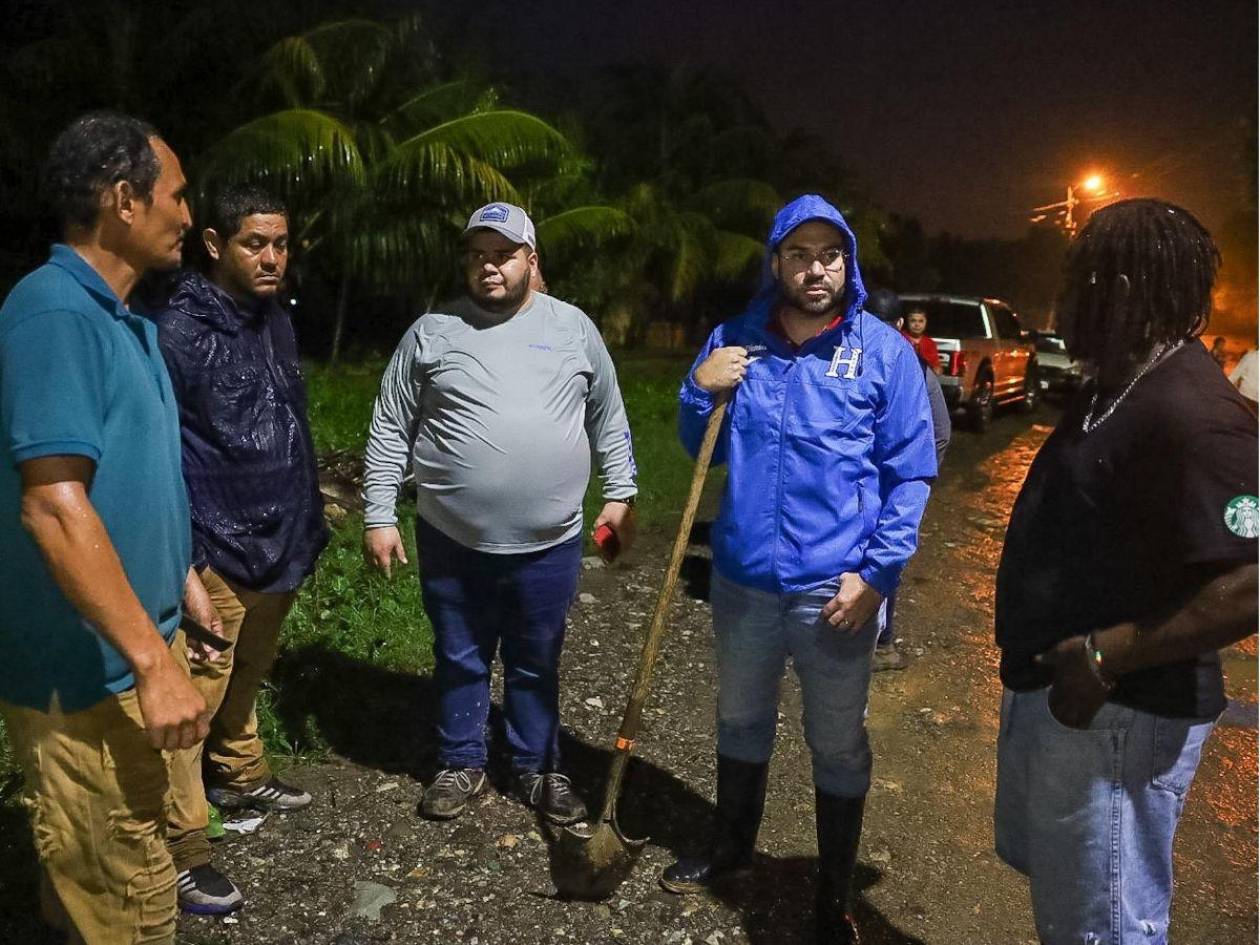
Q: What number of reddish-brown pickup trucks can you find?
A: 1